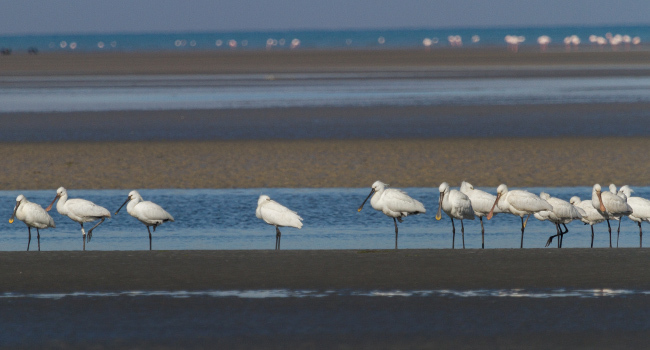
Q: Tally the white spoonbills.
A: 13